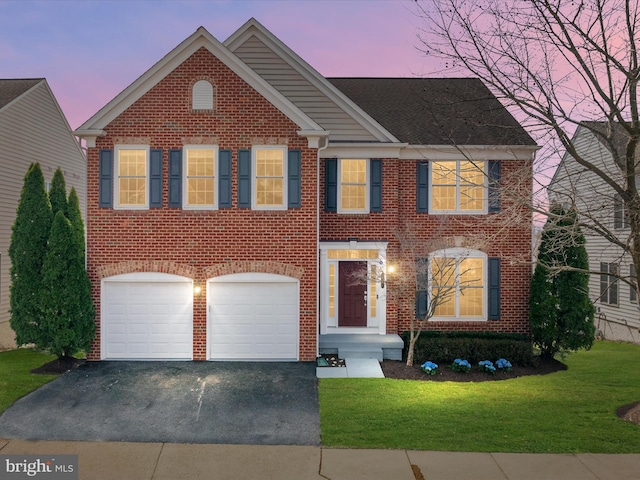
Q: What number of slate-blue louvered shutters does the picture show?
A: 12